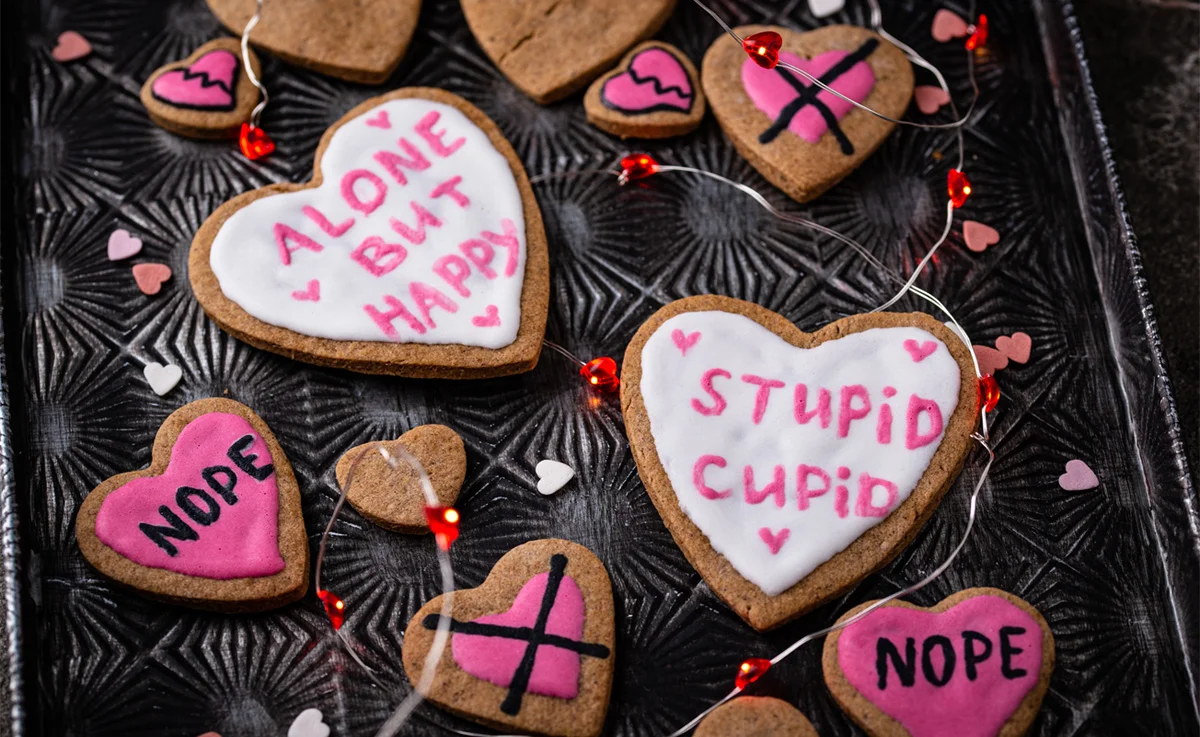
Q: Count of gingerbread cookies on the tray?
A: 12